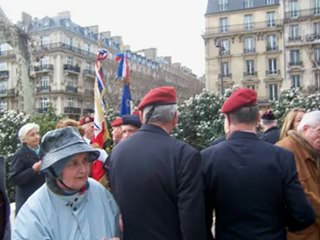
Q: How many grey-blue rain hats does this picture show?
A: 1